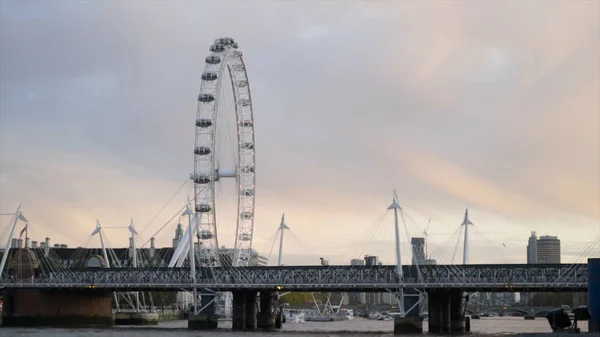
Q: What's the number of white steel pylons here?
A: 7